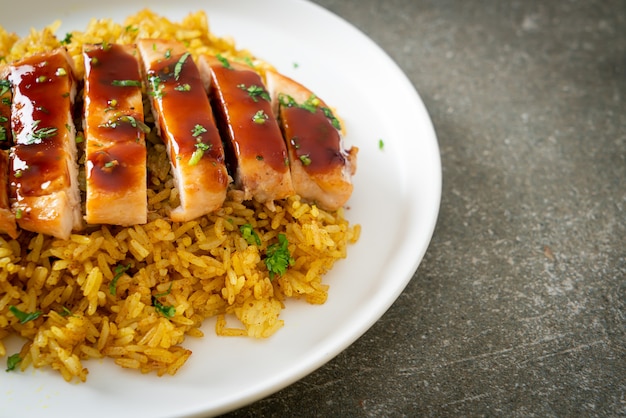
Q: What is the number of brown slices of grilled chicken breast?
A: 6